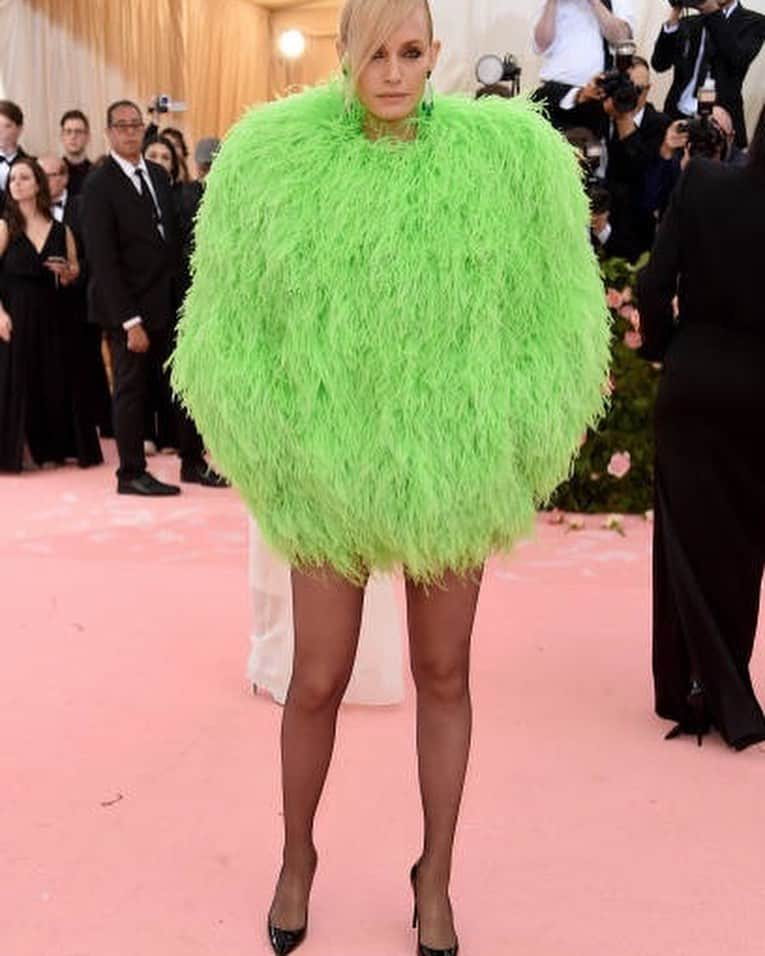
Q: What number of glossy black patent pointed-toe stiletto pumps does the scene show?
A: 2